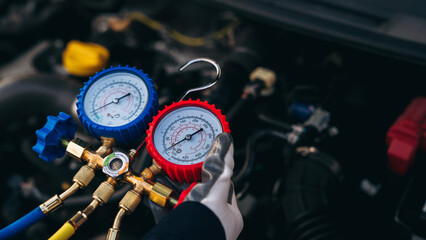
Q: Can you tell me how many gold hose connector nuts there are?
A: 3